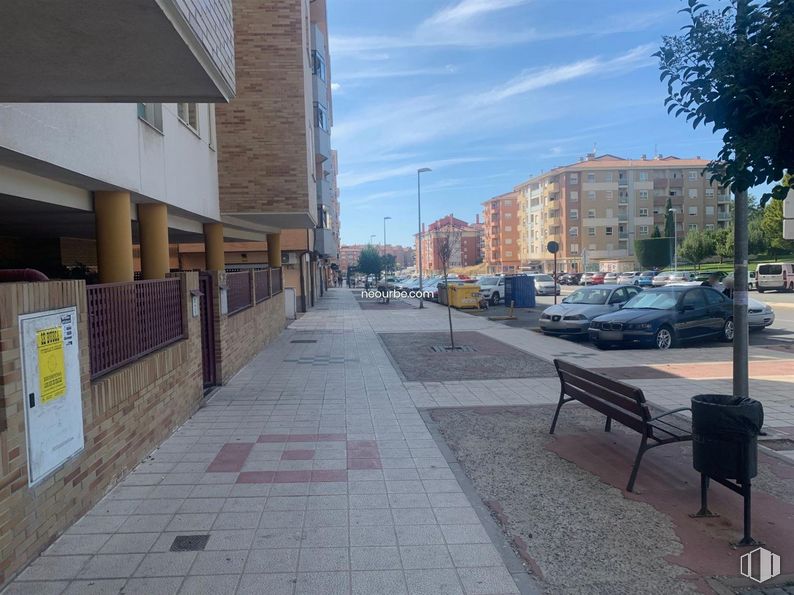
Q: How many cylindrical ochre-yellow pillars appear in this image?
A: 4